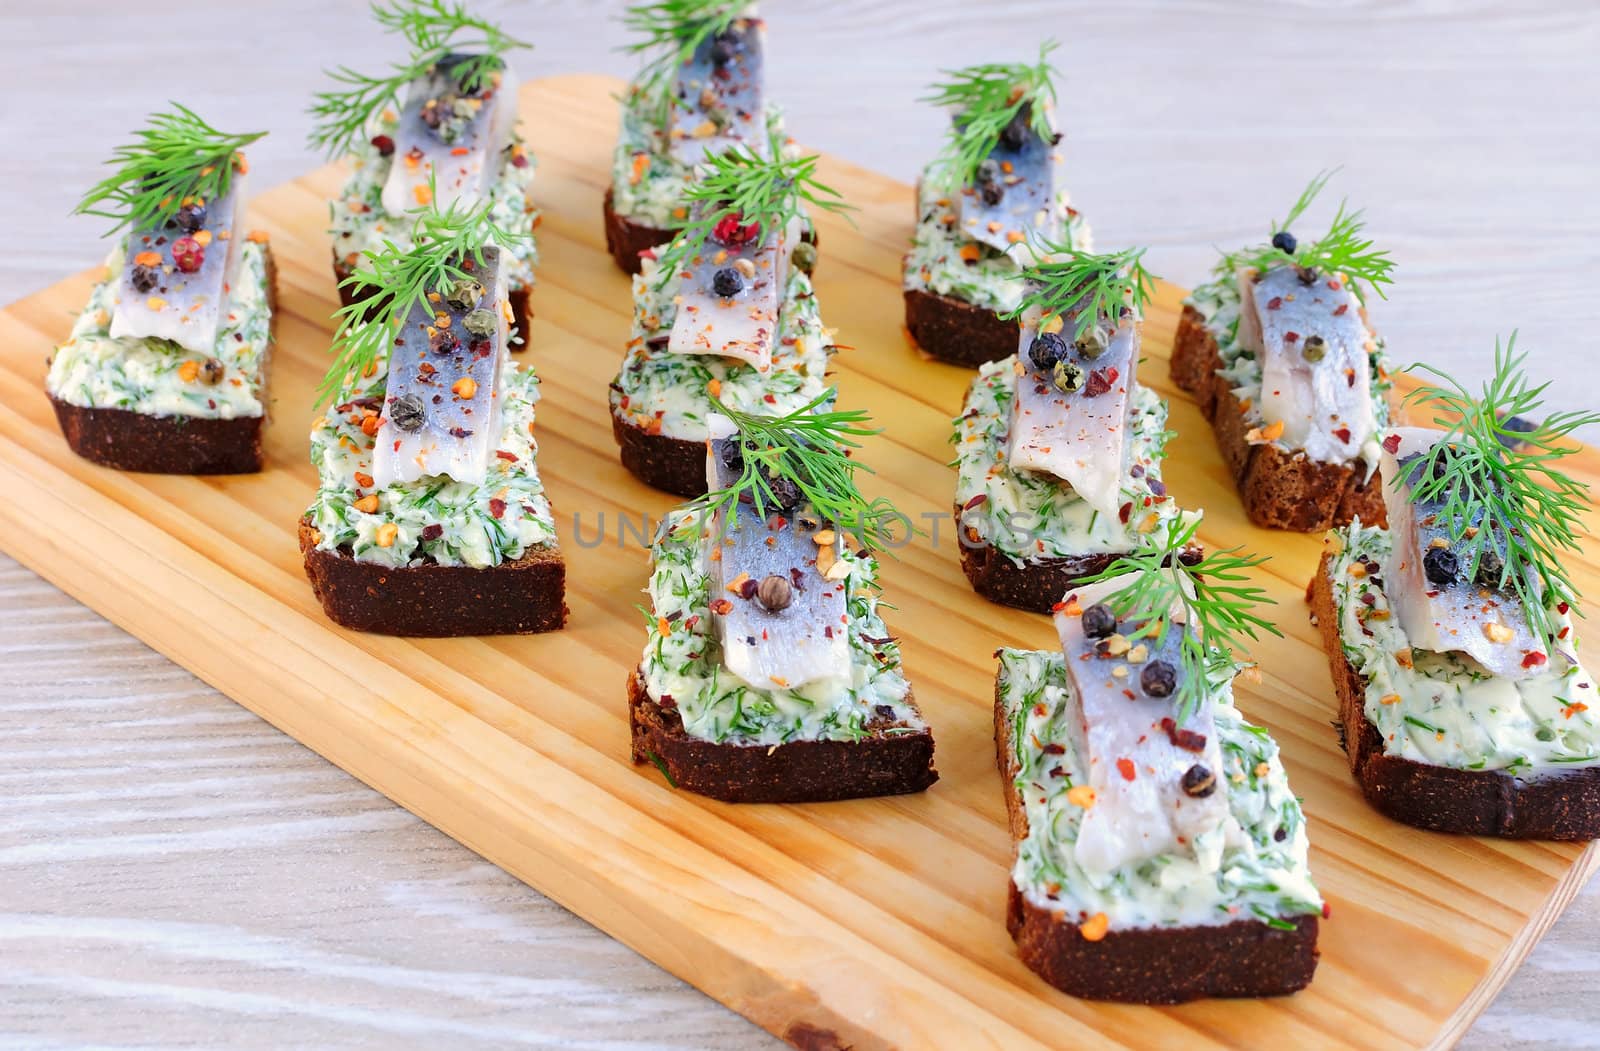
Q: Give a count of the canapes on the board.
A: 11